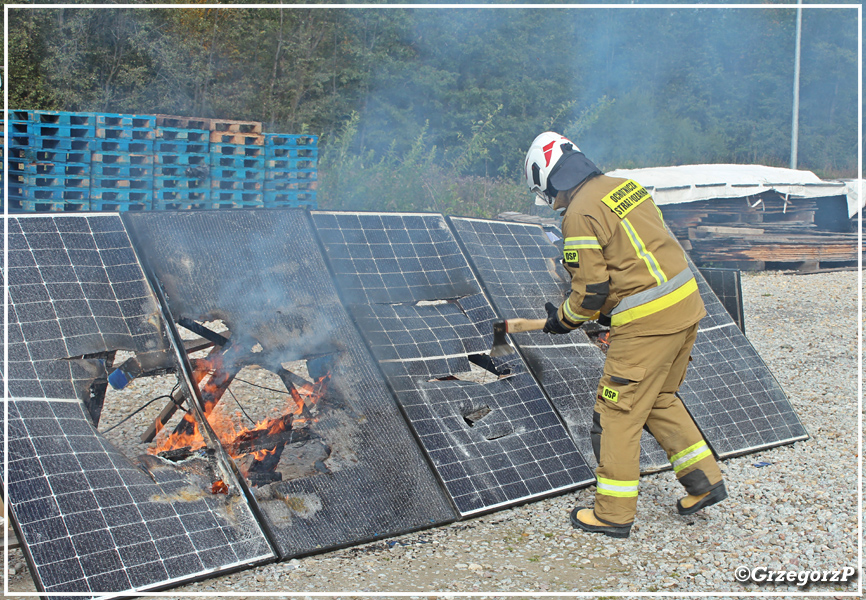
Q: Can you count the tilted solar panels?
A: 5